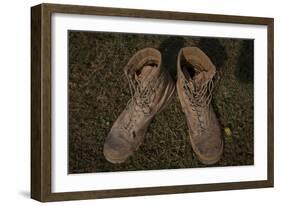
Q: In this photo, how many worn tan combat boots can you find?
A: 2